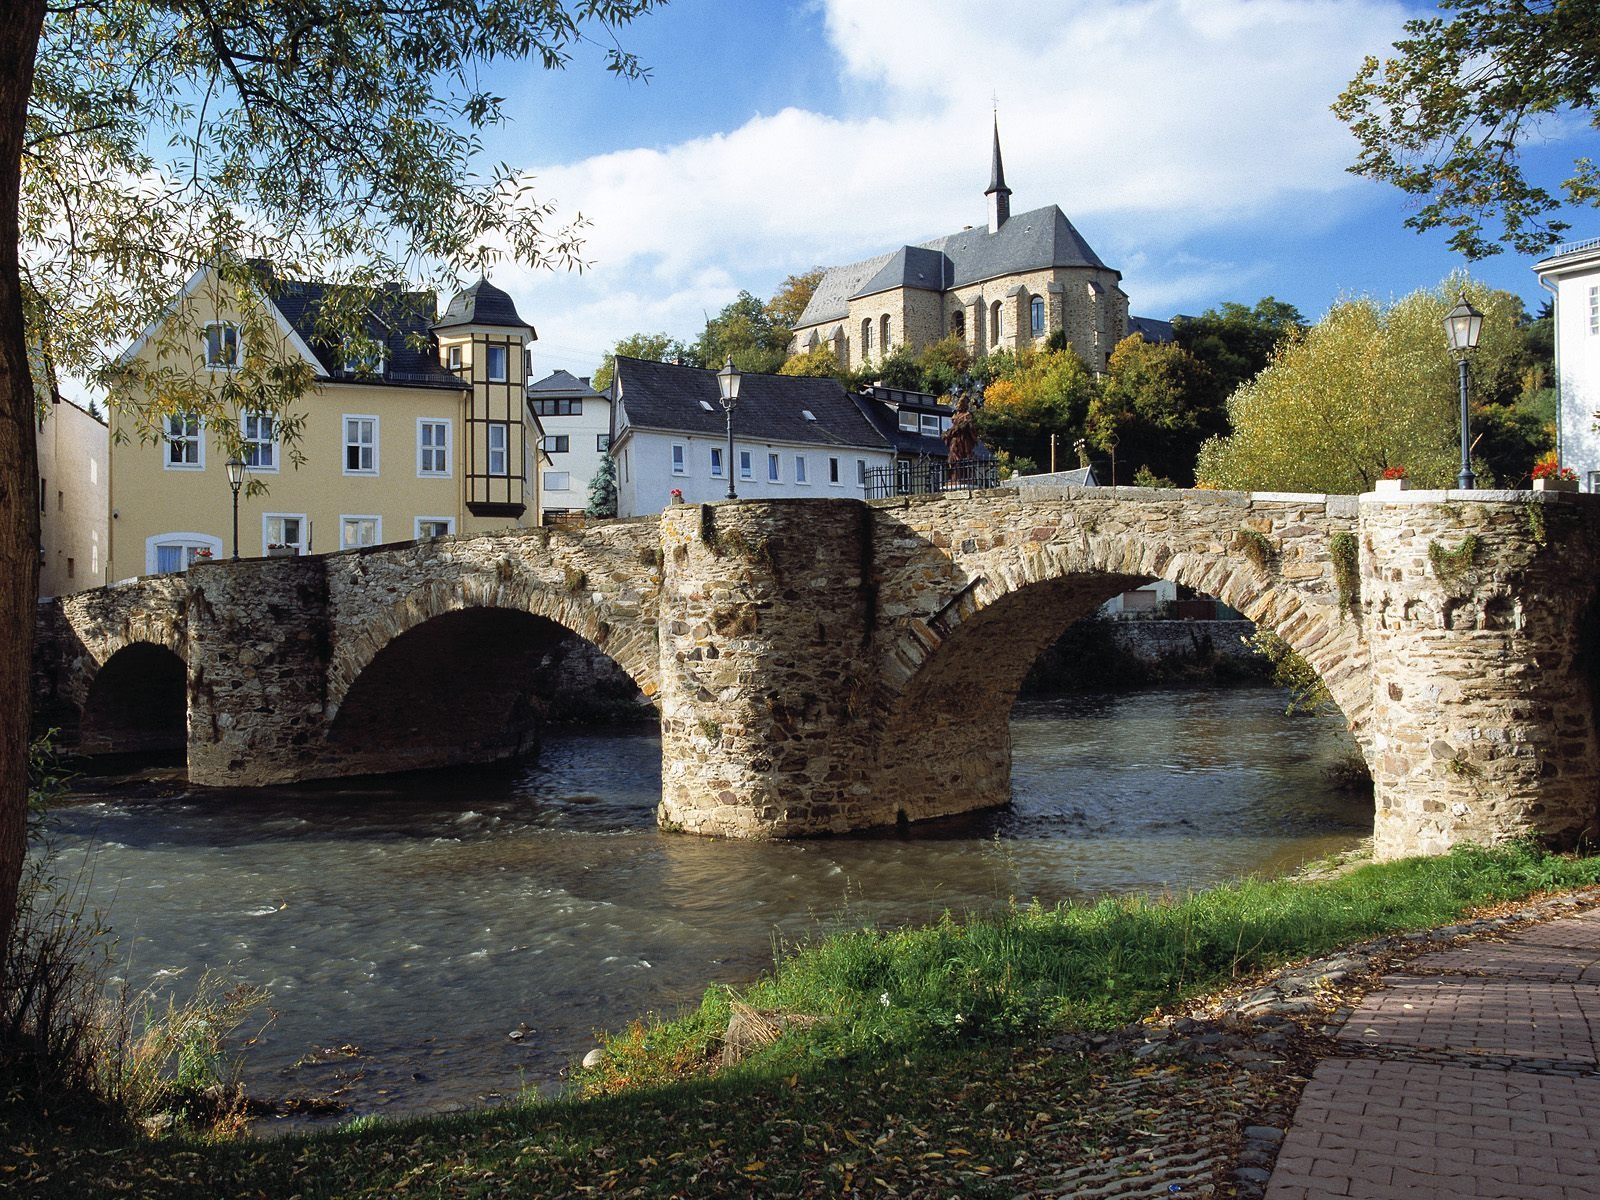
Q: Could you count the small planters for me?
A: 5